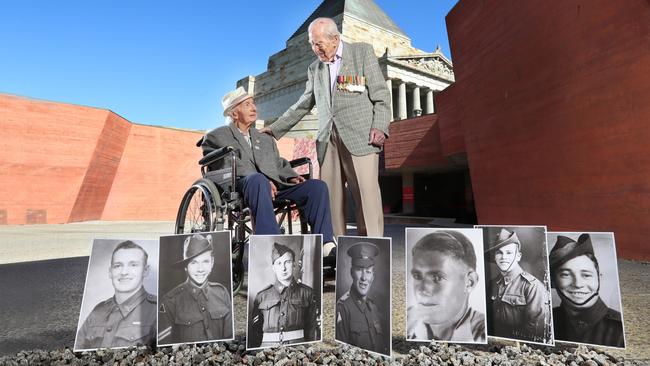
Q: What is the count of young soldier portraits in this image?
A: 7